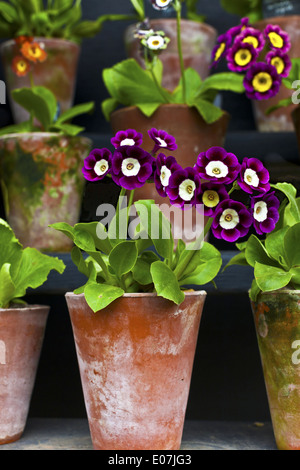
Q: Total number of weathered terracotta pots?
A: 8